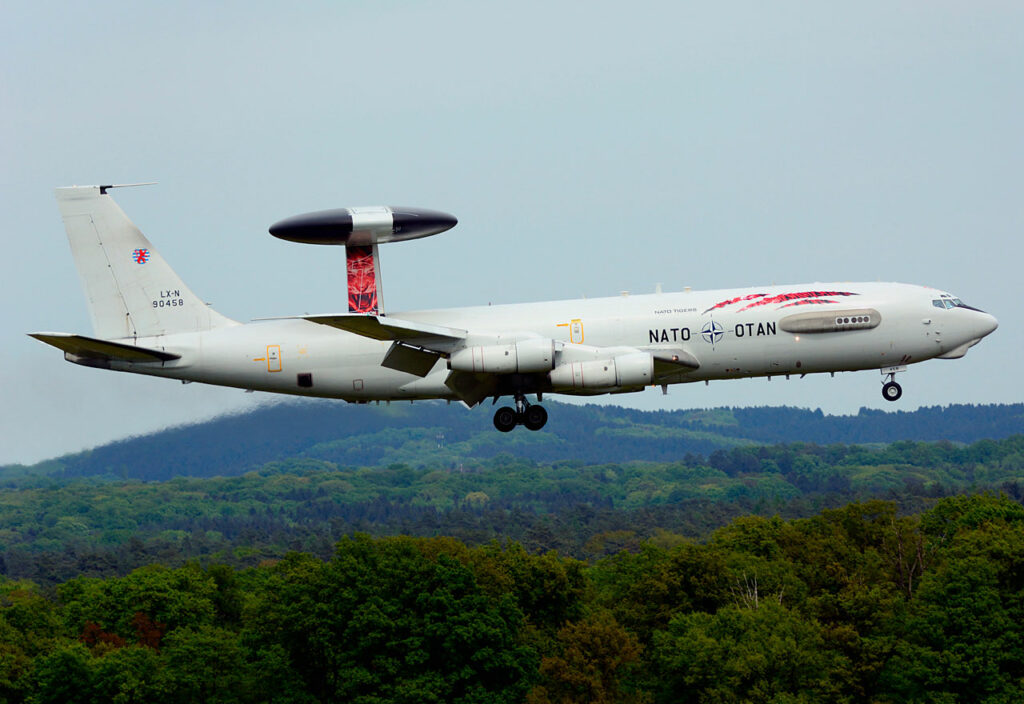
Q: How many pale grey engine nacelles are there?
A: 2